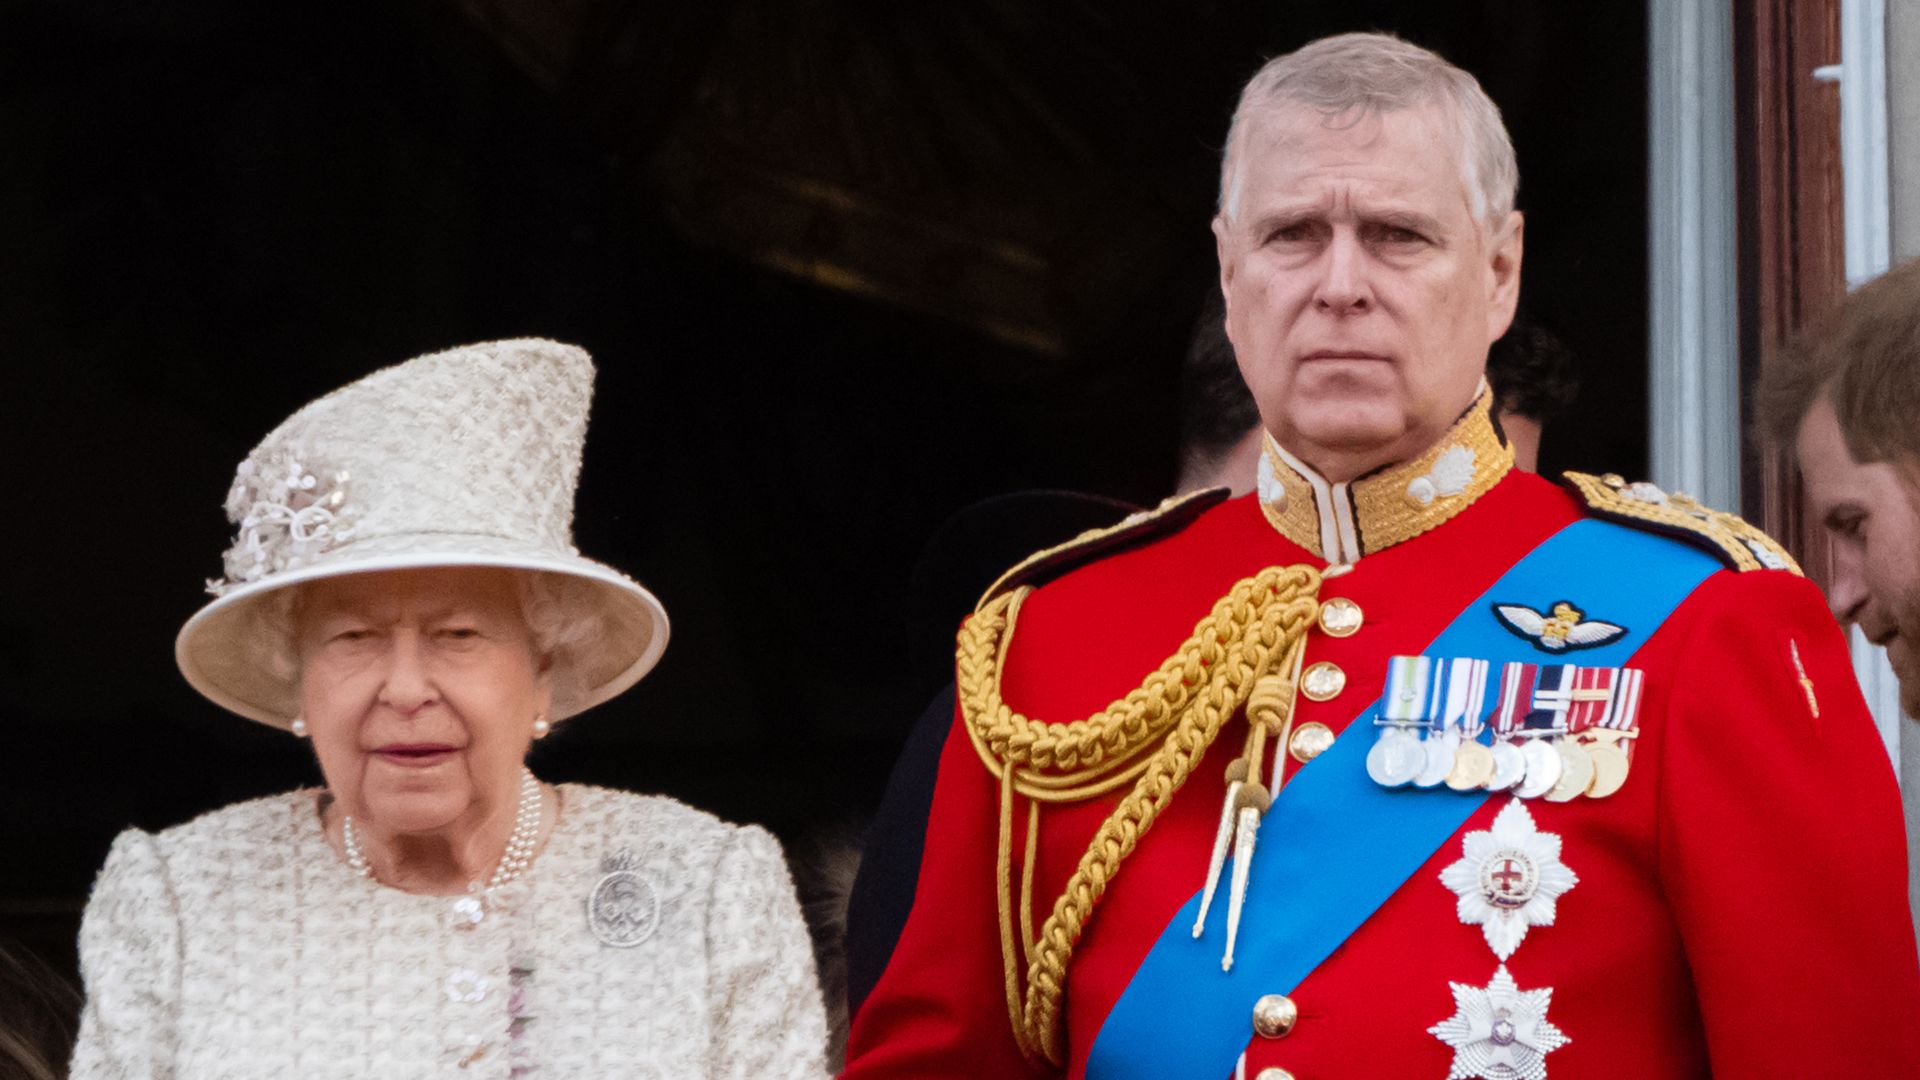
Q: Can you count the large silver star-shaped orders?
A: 2